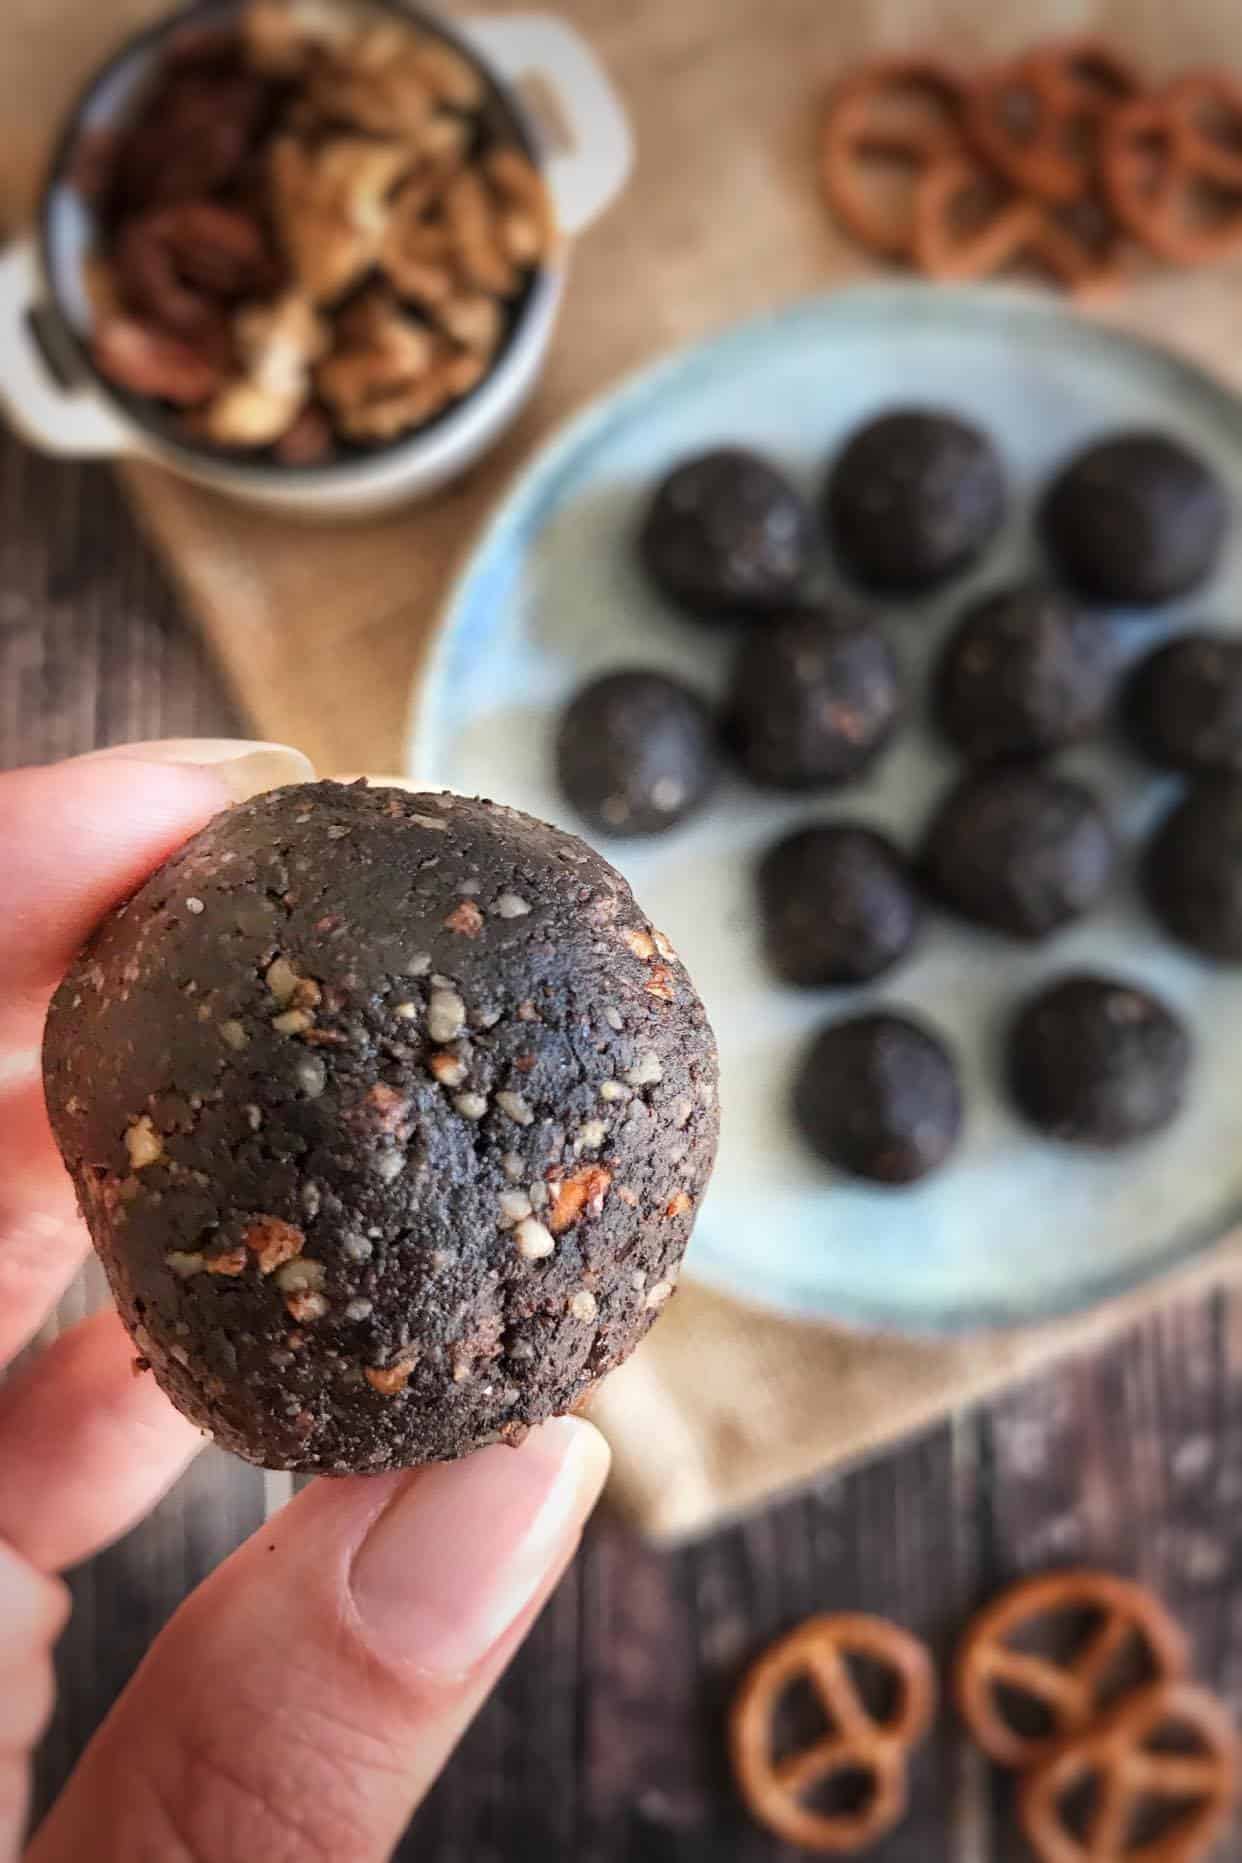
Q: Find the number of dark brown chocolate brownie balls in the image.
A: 13